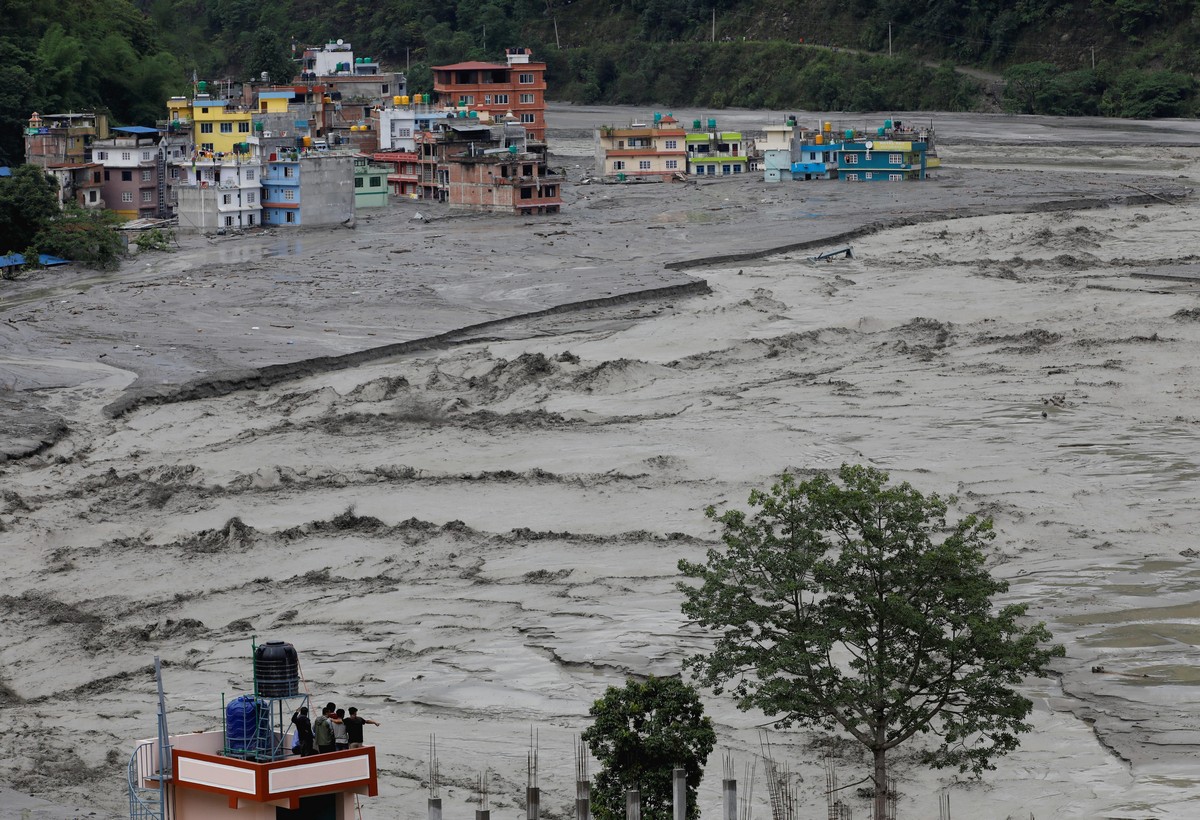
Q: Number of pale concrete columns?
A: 7